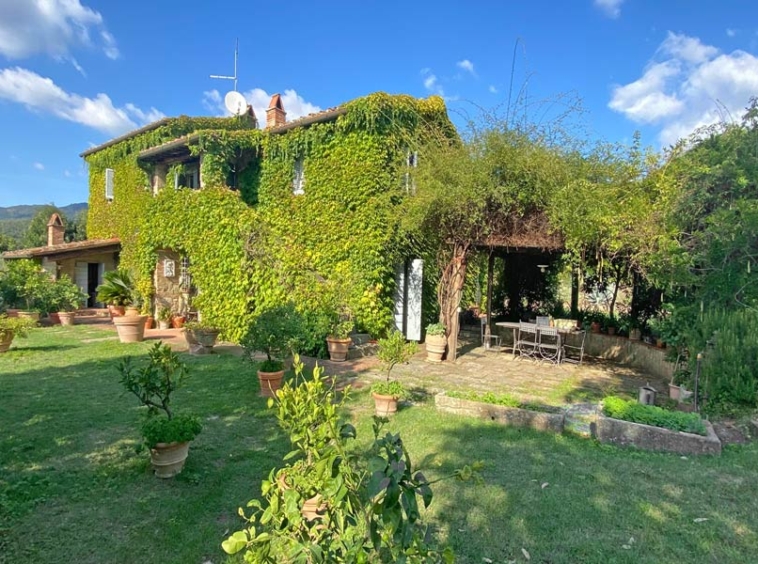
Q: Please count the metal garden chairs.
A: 5